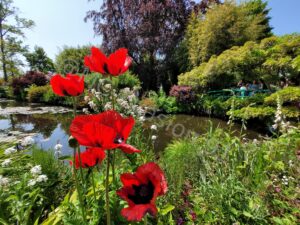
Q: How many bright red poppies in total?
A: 5